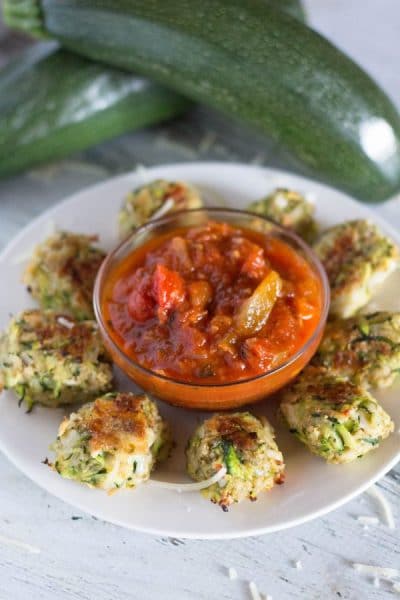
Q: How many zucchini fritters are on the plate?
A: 9